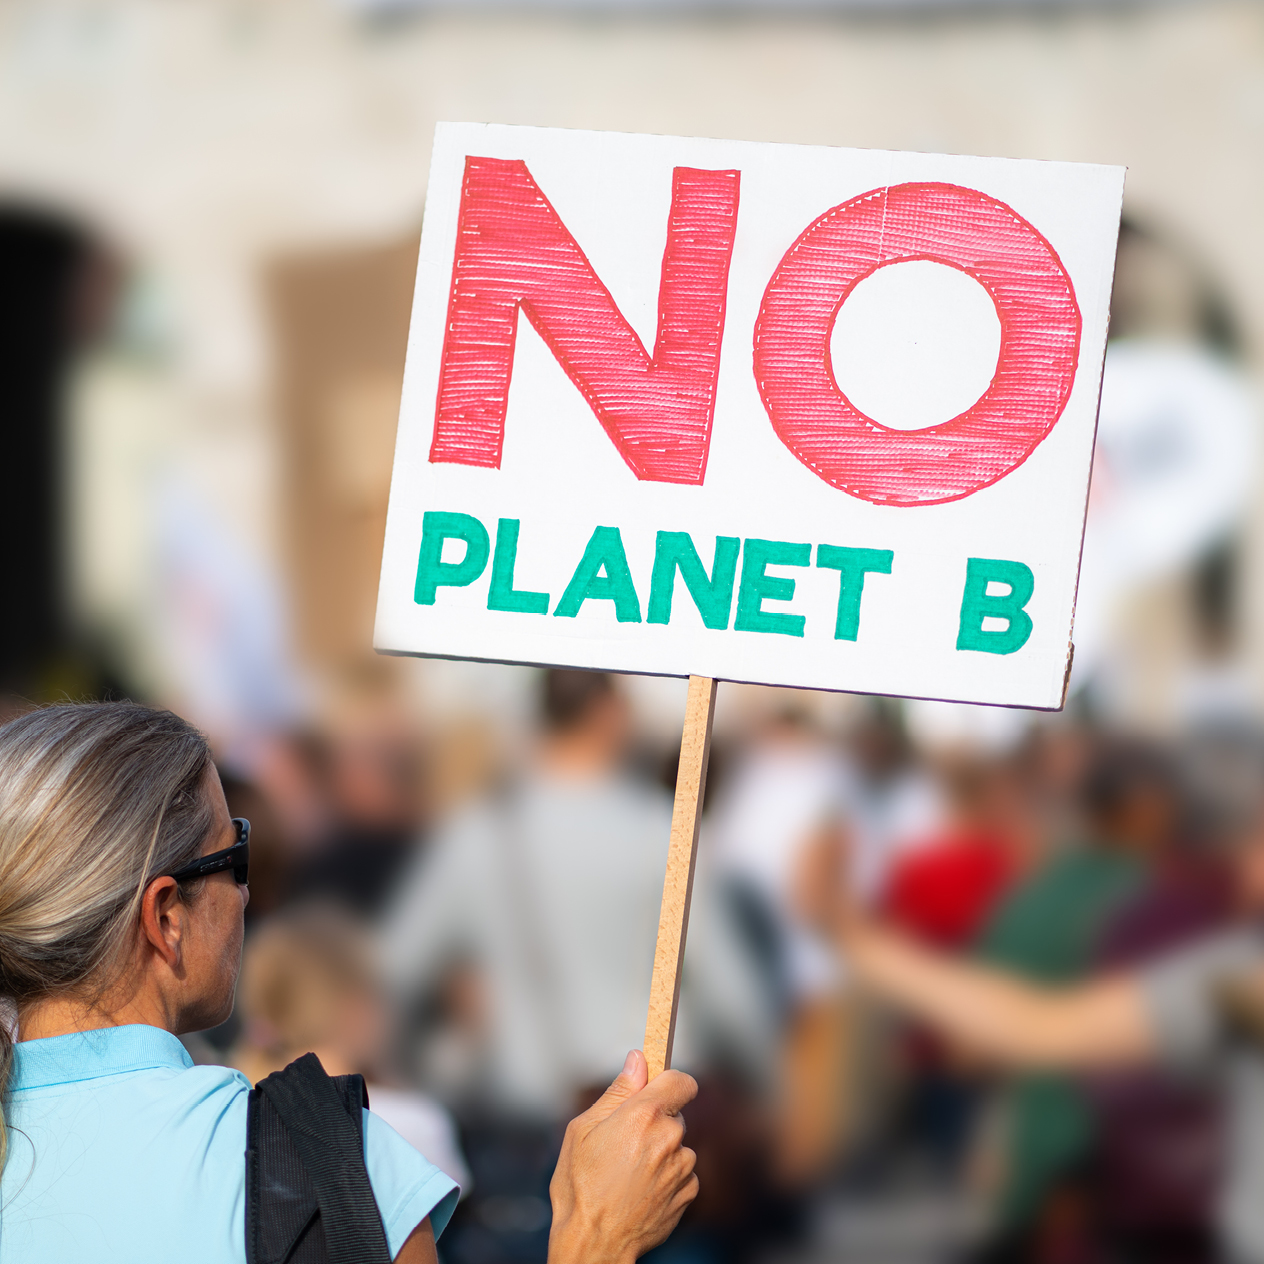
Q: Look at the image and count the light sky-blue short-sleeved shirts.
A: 1